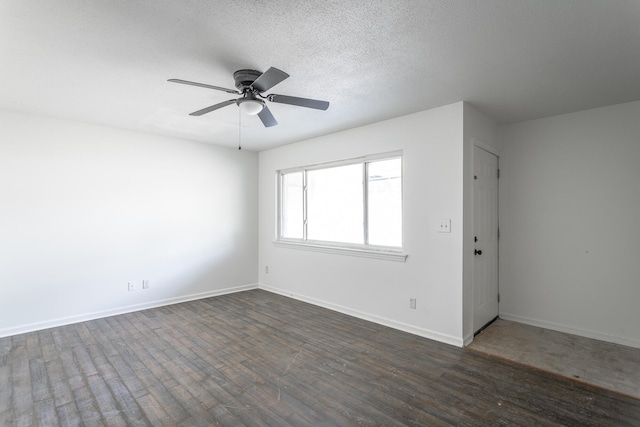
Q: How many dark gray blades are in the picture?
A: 5